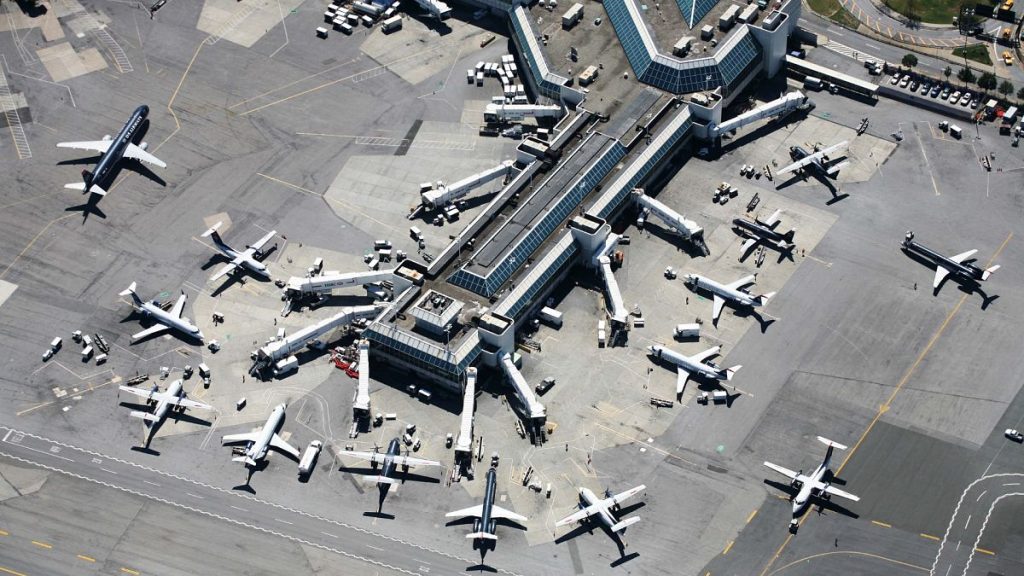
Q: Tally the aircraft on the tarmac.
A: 14